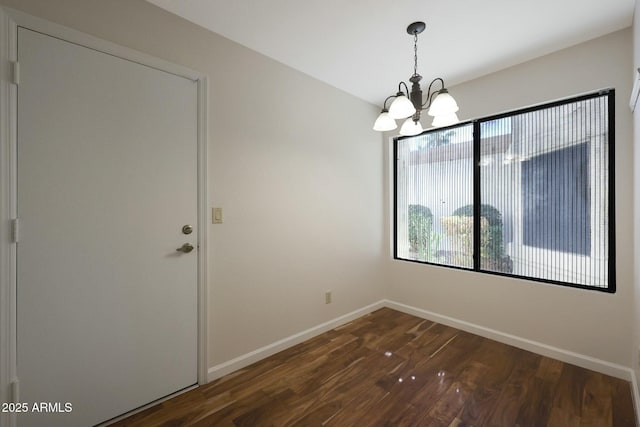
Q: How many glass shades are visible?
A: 5